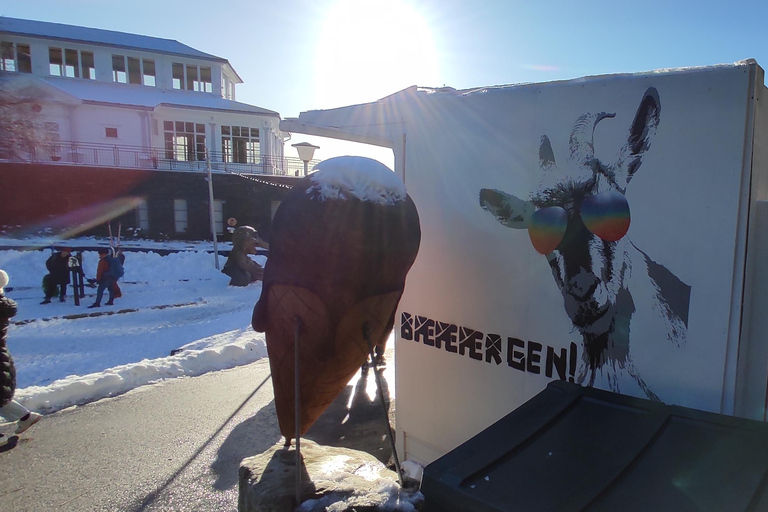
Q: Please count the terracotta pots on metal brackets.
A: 0